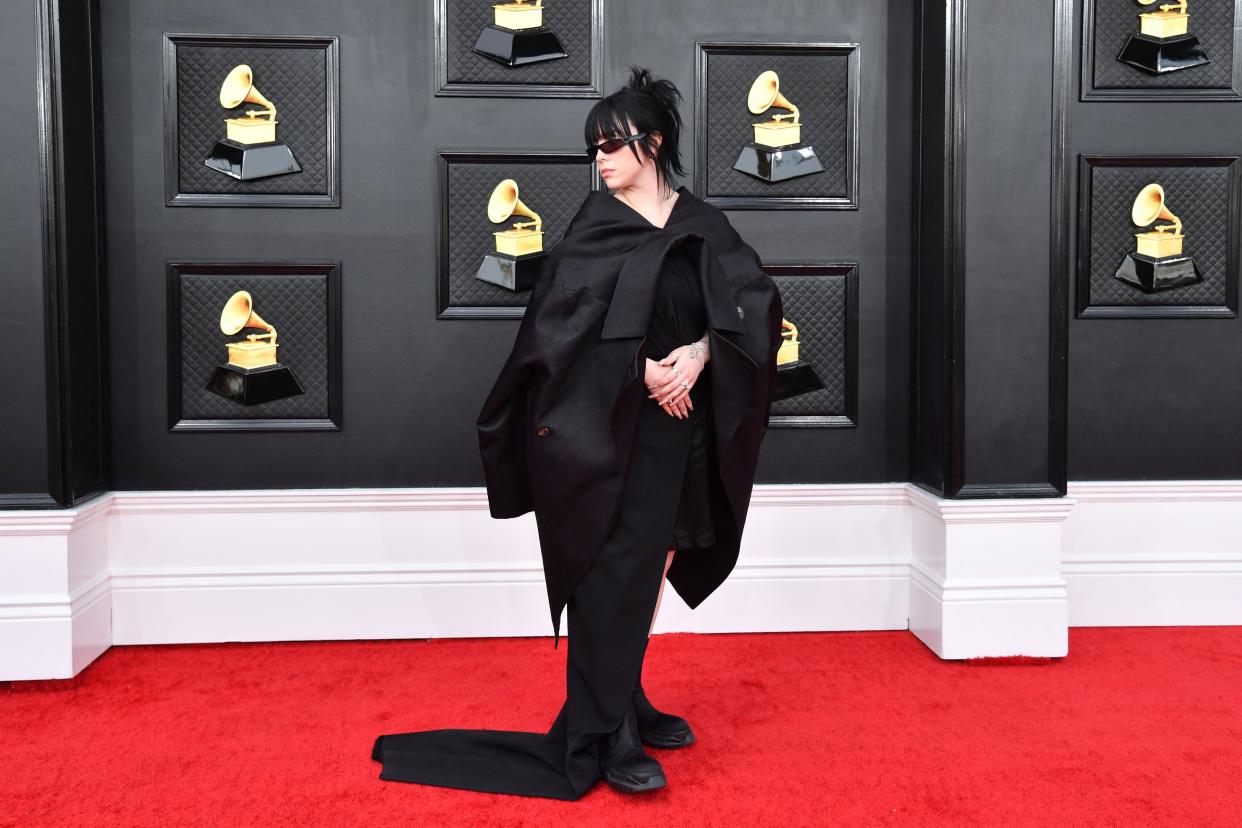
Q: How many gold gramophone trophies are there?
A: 8